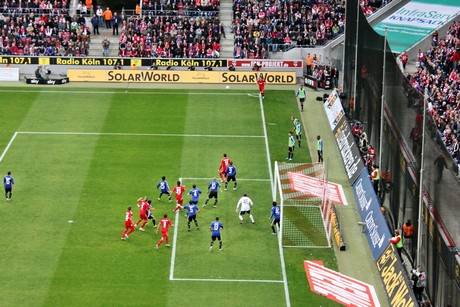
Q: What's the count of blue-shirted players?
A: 9